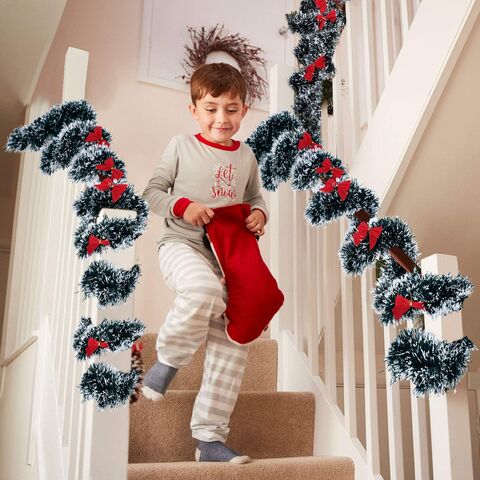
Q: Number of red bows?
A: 13